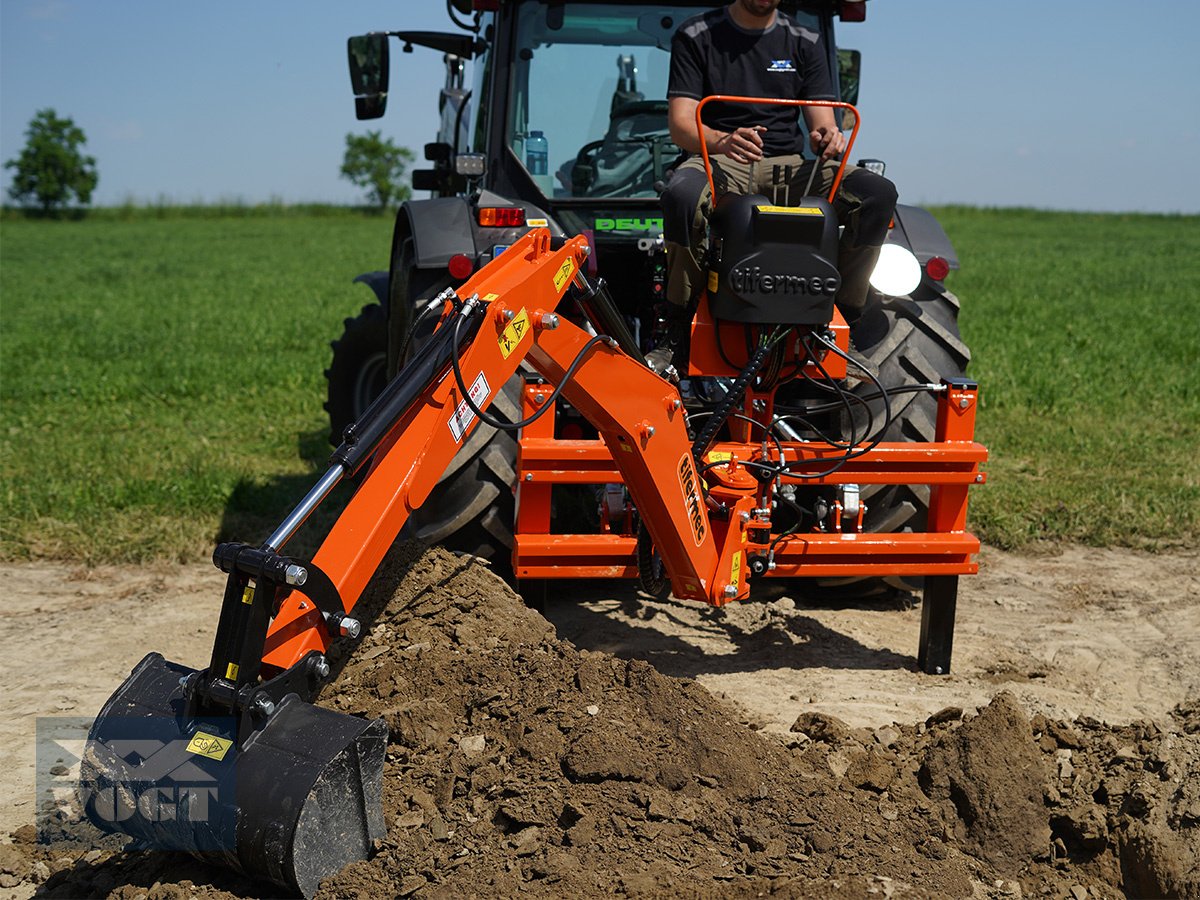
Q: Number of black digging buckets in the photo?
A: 1